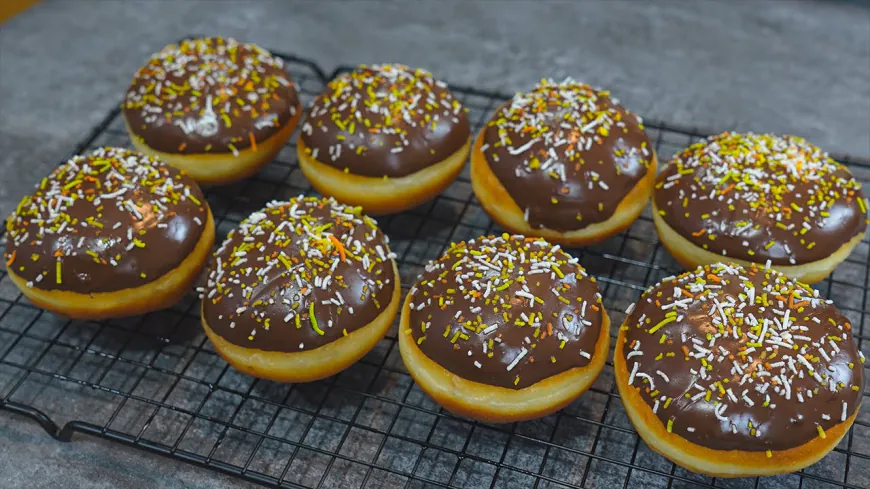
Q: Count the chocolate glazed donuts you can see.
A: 8